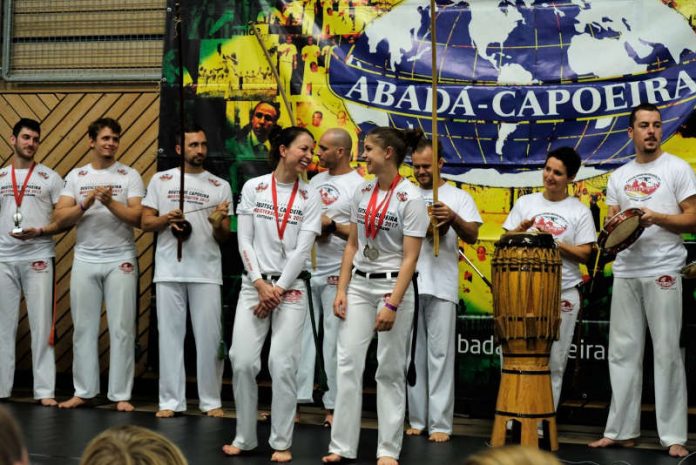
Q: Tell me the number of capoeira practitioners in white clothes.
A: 9